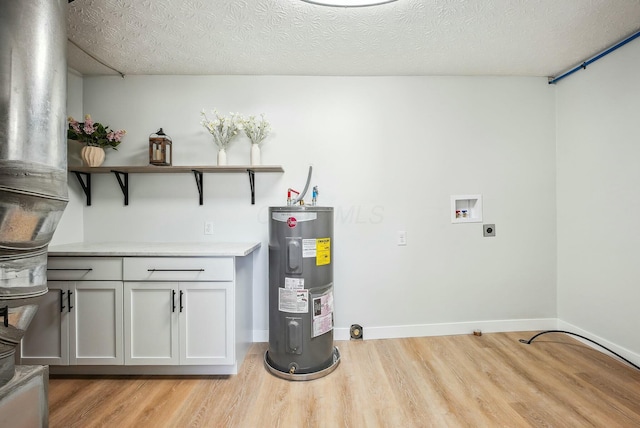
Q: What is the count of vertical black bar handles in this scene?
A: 4